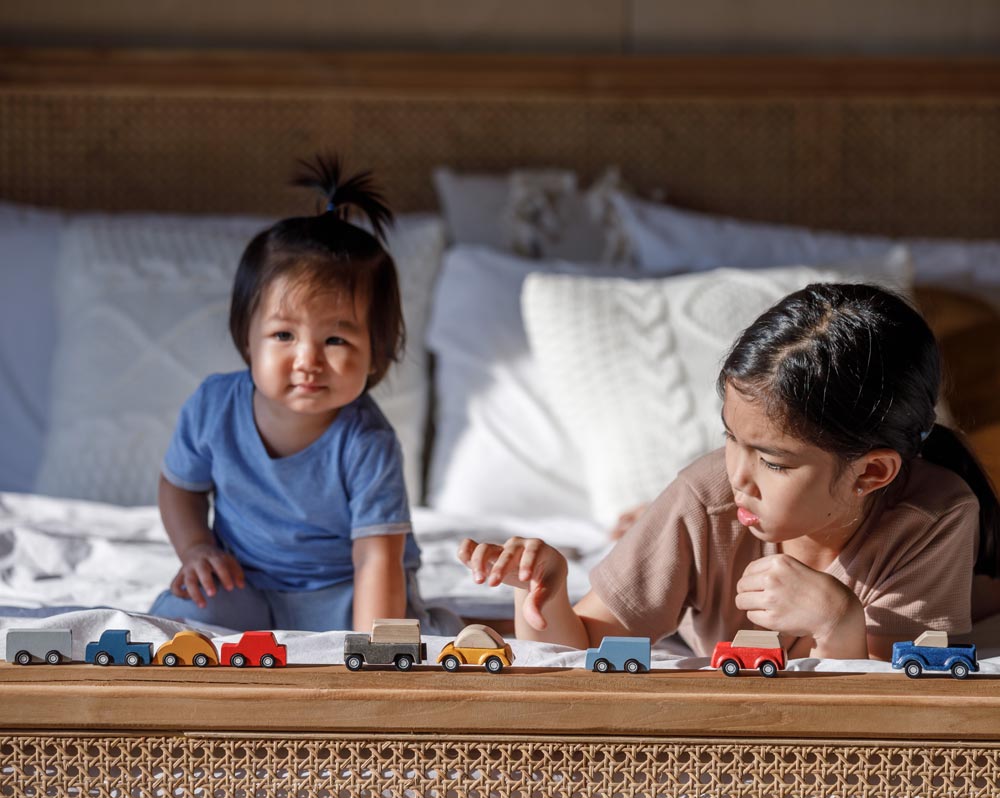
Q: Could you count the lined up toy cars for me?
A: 9